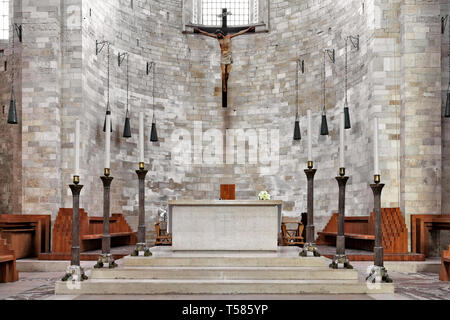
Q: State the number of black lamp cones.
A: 8